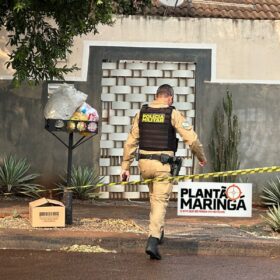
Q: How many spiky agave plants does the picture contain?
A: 4